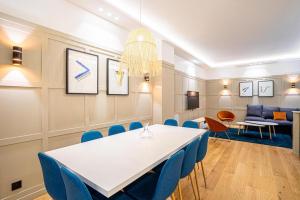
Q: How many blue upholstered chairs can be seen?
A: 10